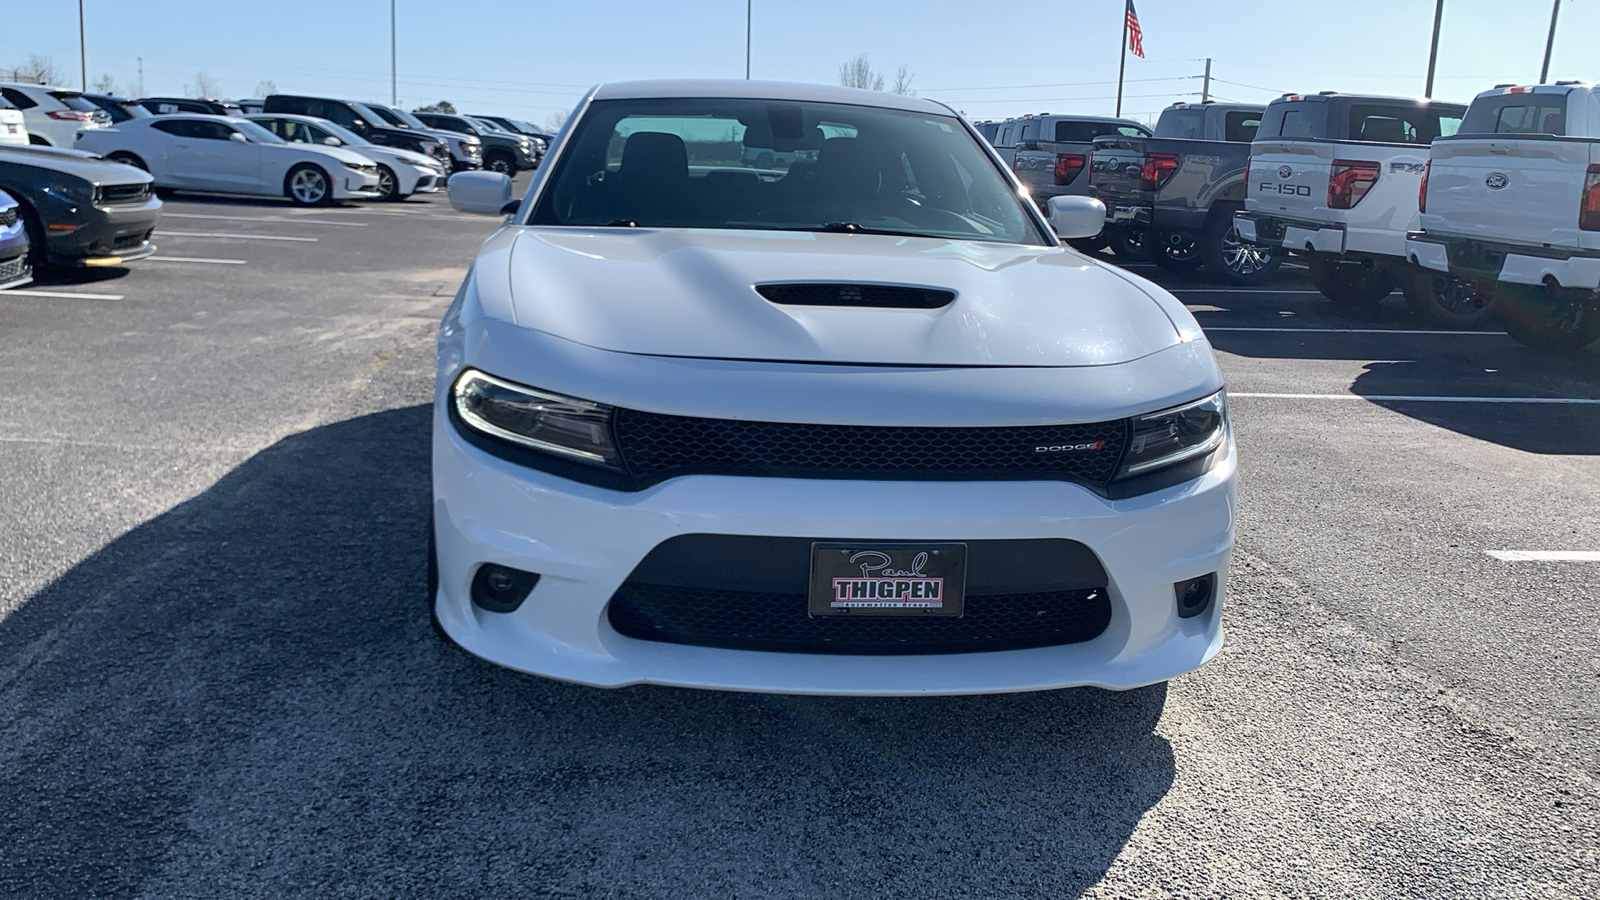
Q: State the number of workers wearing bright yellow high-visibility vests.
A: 0